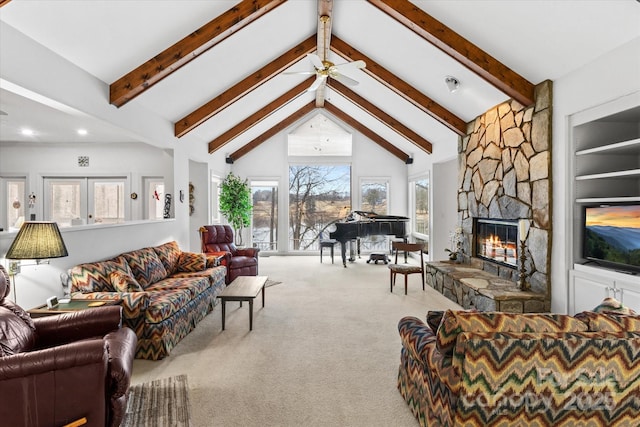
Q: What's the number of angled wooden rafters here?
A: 8